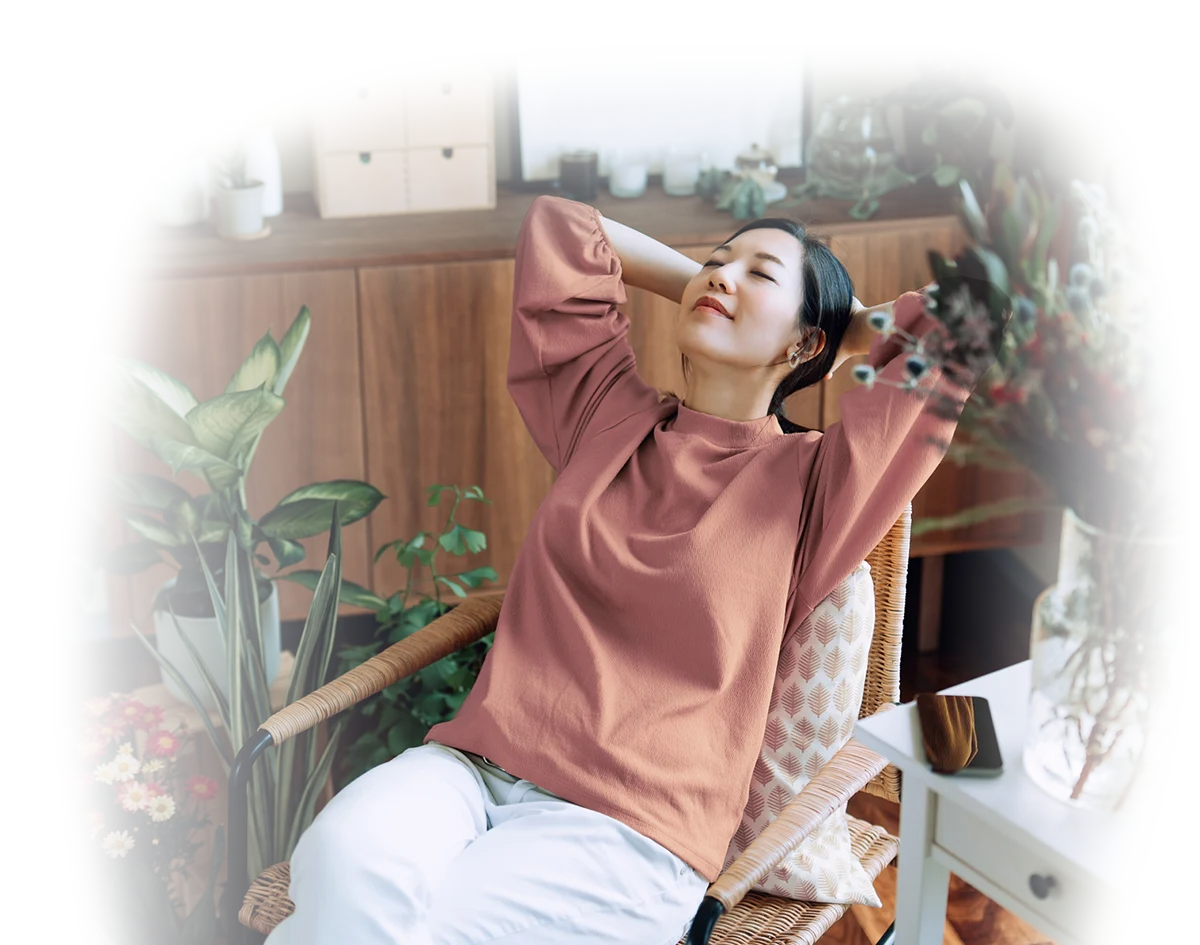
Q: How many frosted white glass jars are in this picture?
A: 2